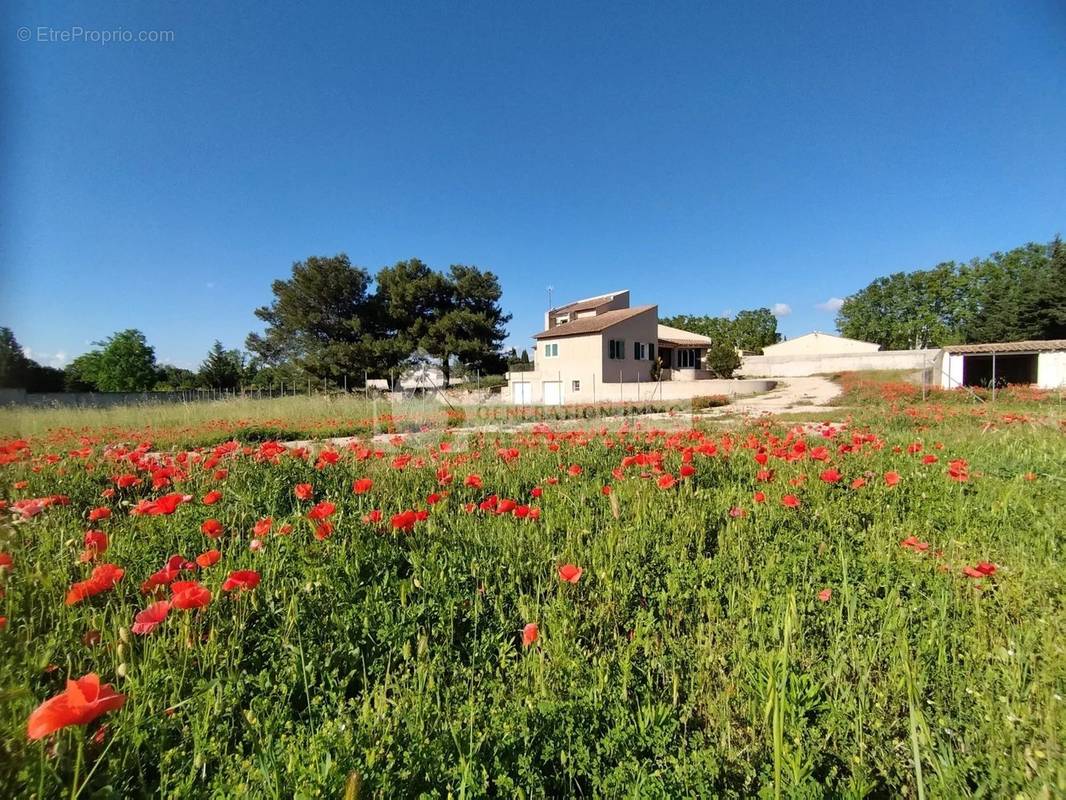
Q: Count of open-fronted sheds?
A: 1